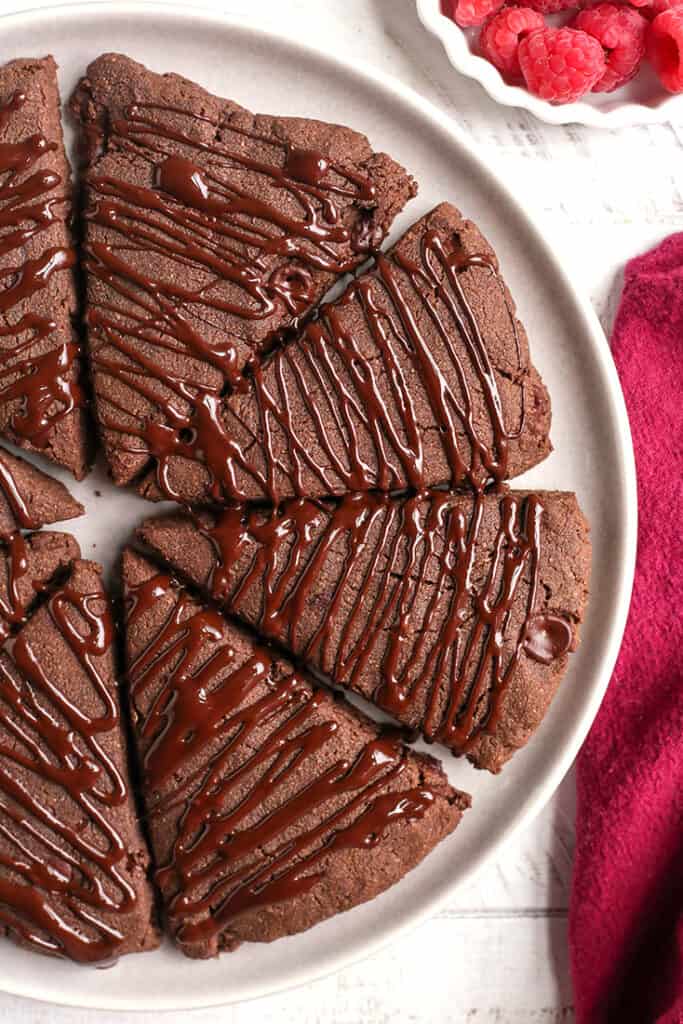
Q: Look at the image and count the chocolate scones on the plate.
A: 8